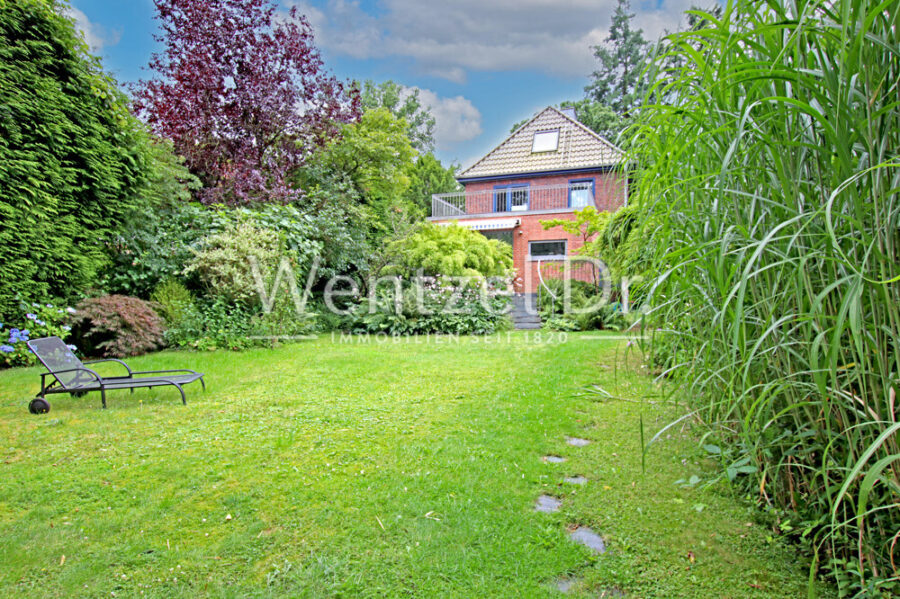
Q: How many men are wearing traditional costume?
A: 0